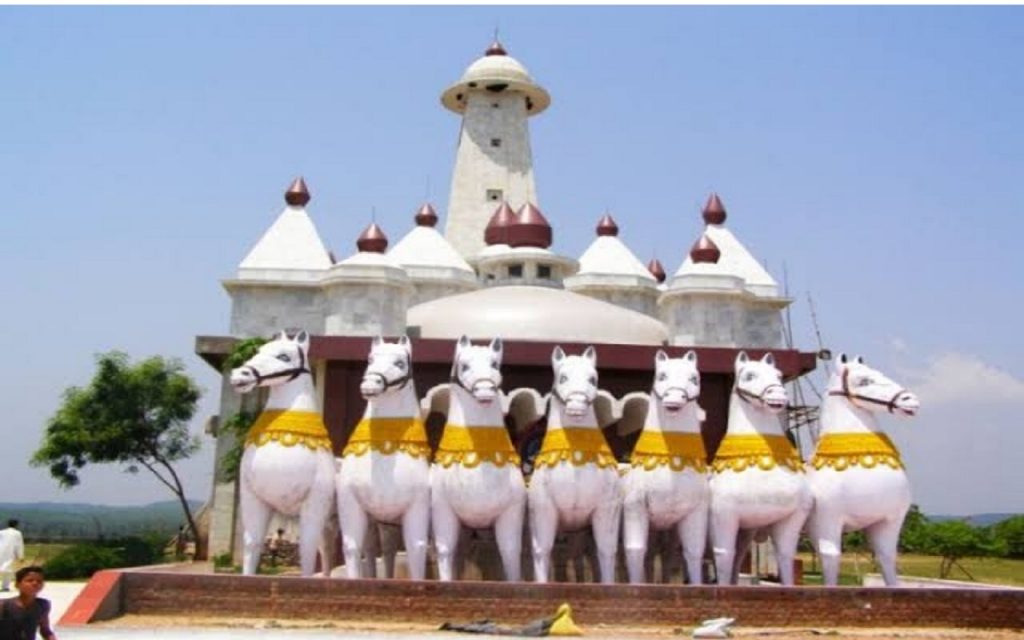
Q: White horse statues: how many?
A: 7